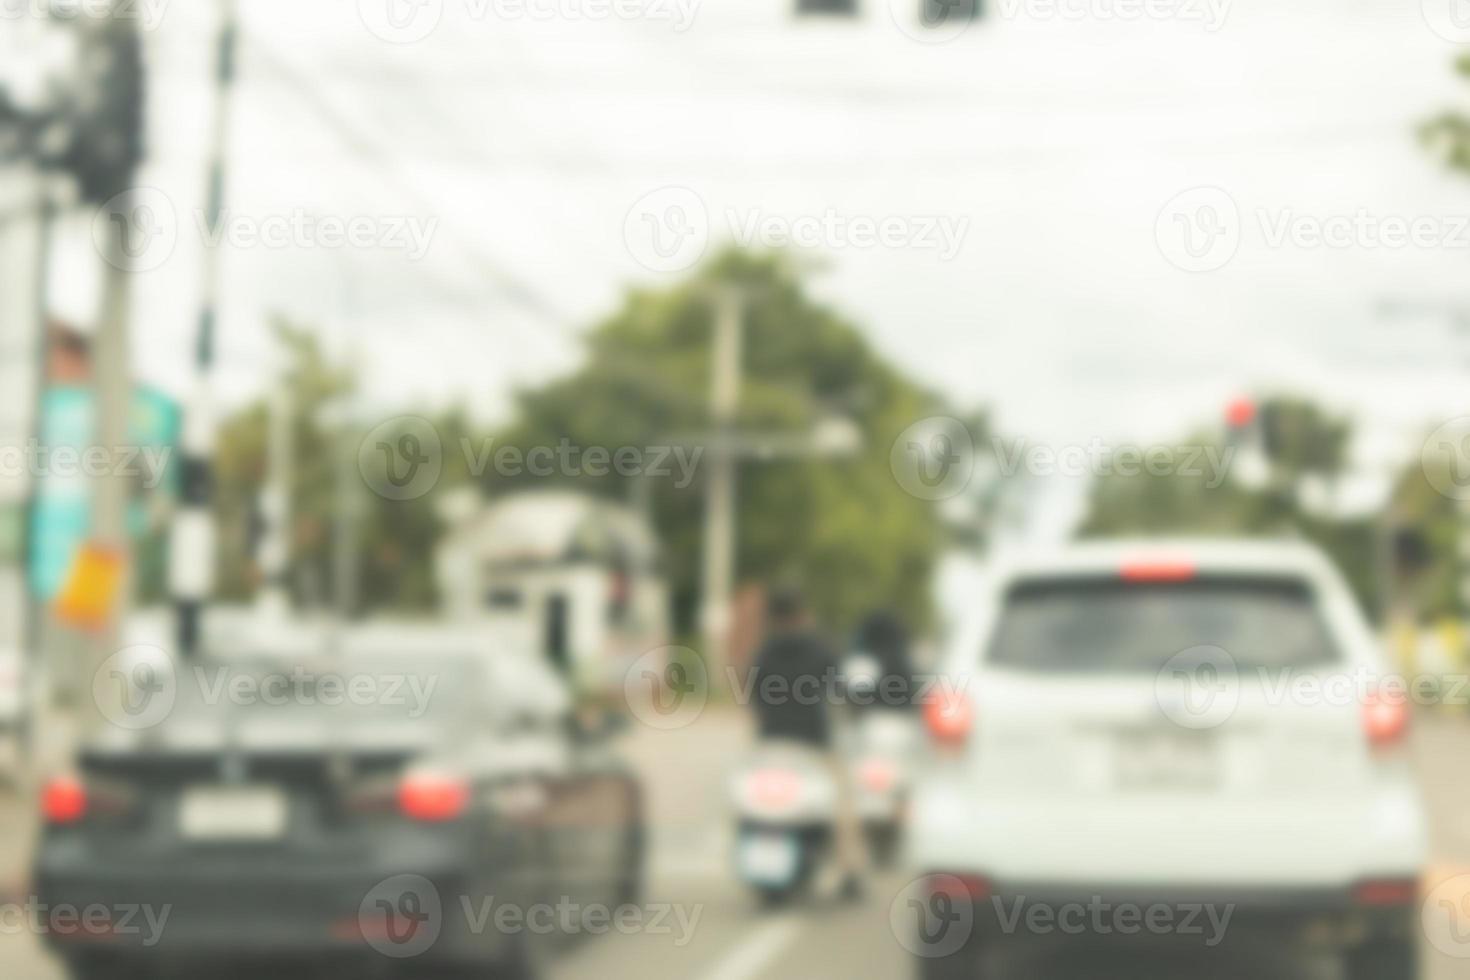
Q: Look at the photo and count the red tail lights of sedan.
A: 2